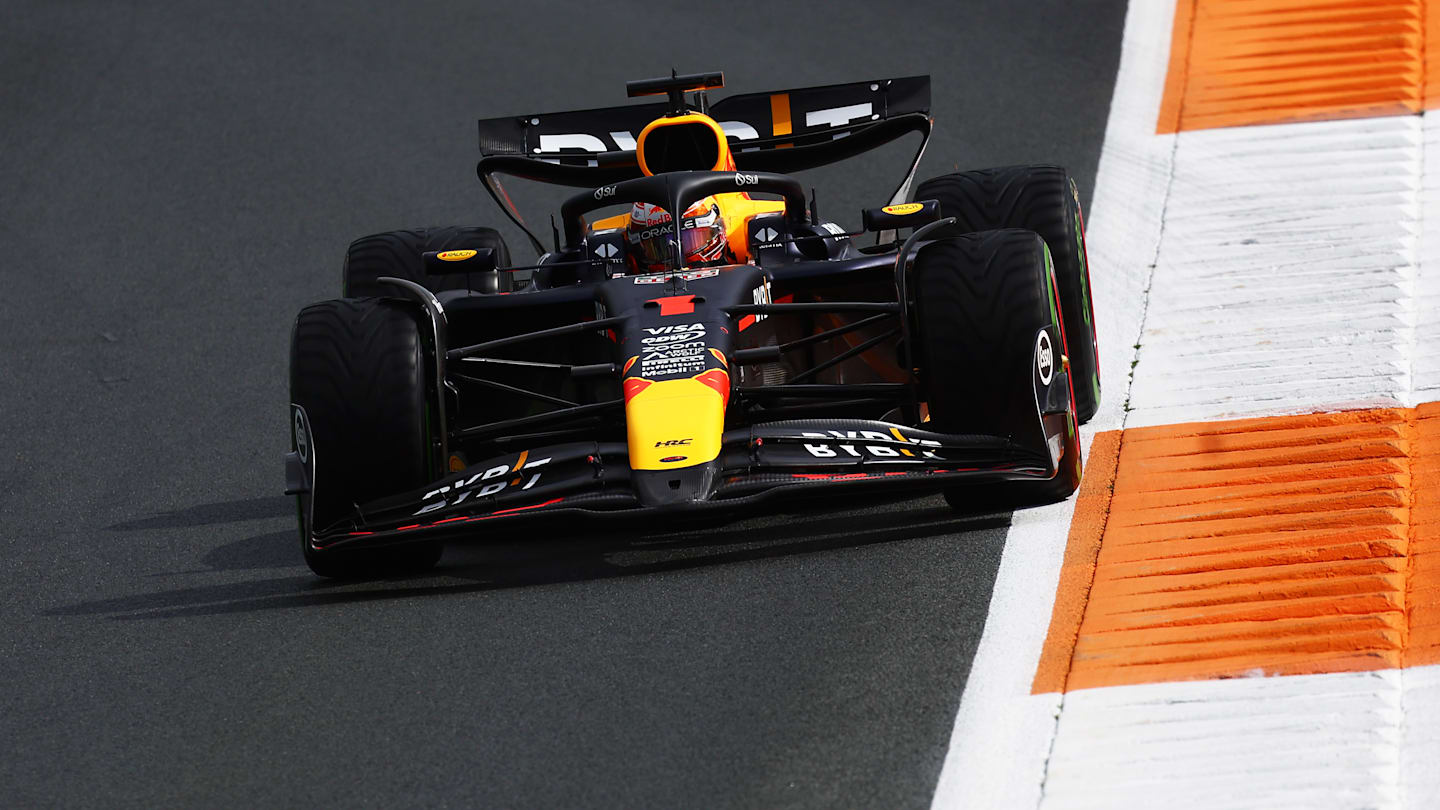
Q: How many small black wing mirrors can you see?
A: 2